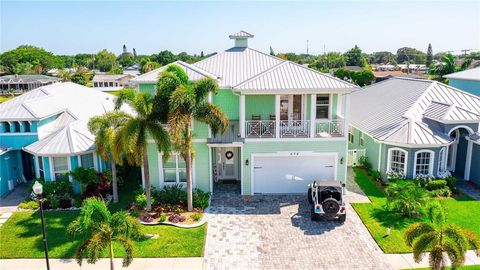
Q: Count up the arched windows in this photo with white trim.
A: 3